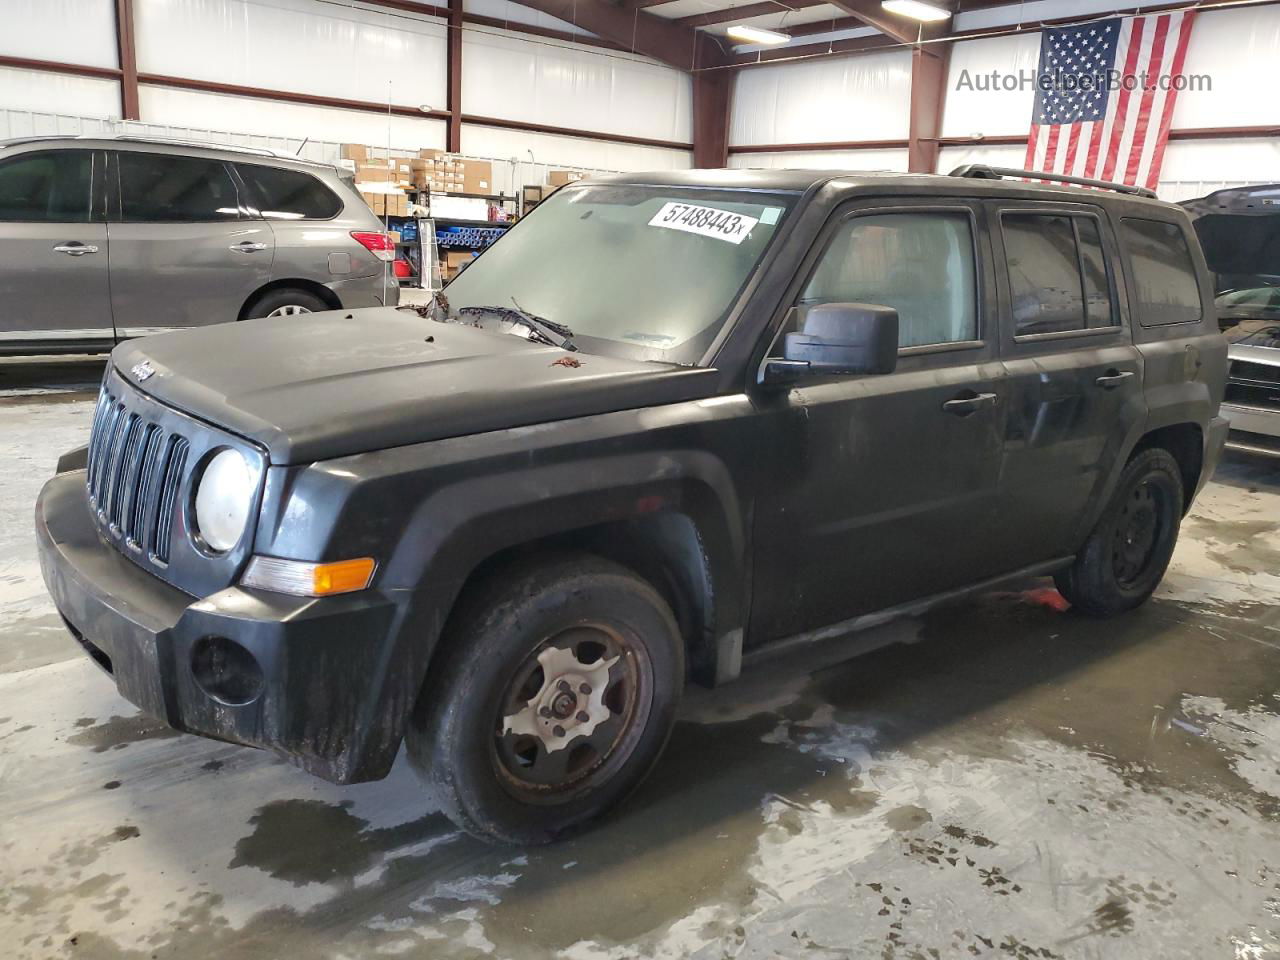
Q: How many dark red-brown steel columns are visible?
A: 4